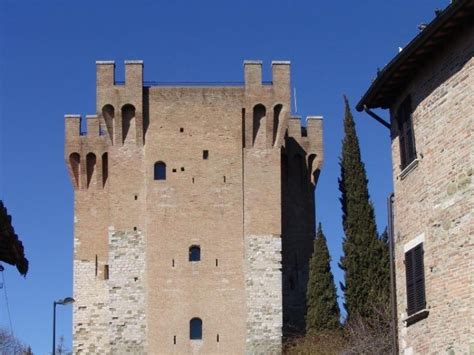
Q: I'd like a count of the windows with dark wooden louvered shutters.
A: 2